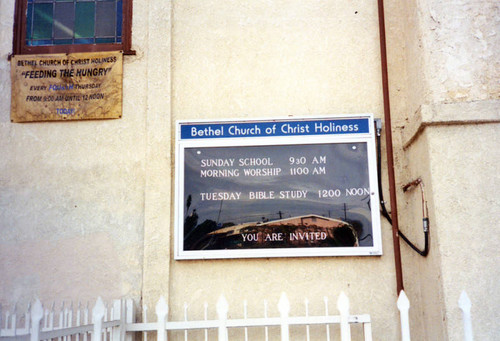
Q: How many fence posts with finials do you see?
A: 8